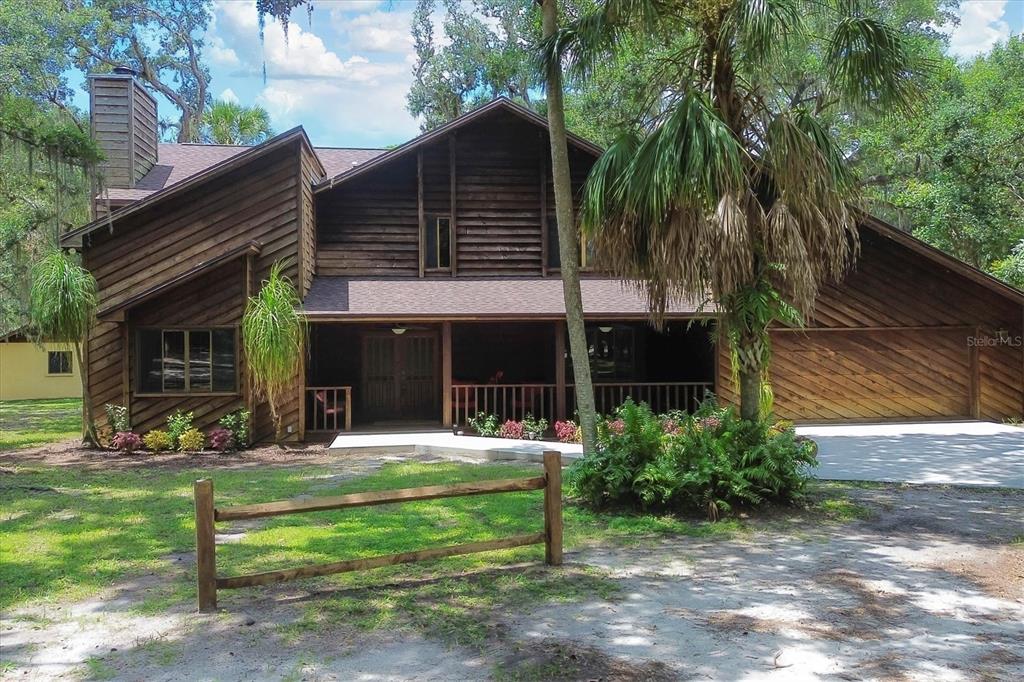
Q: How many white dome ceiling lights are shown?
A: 2